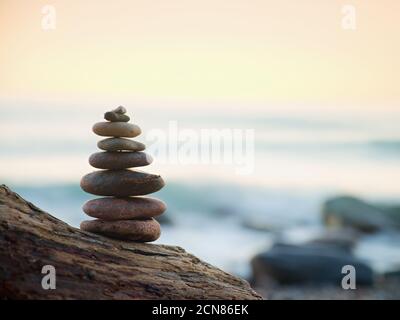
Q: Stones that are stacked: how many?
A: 8